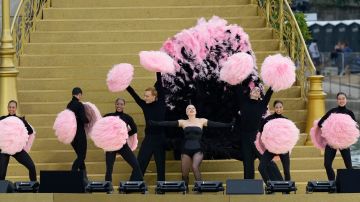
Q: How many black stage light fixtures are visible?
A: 7